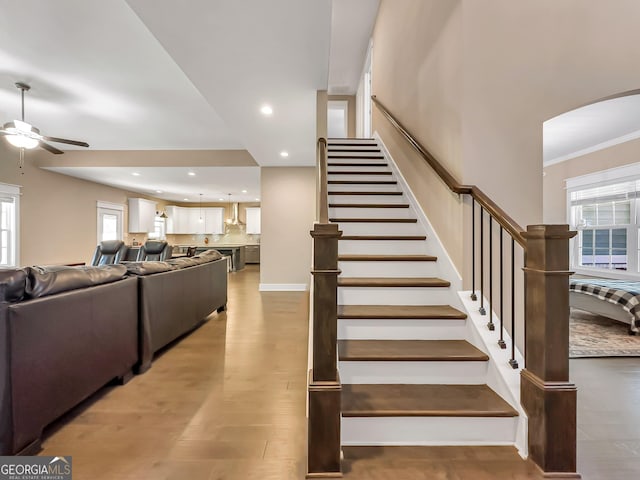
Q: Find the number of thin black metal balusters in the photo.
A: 5